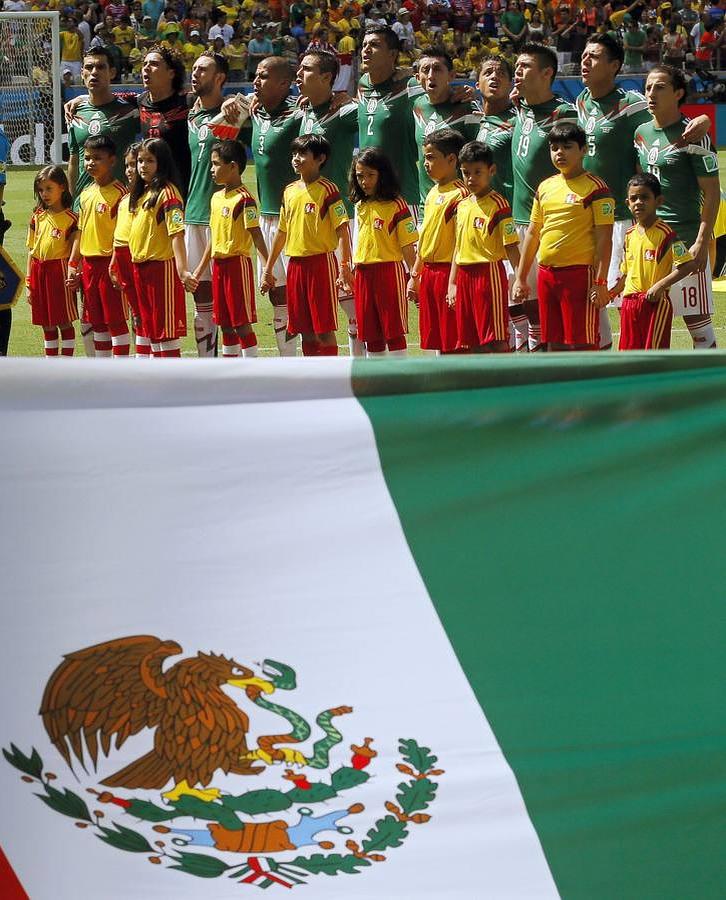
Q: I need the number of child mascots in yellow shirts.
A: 11